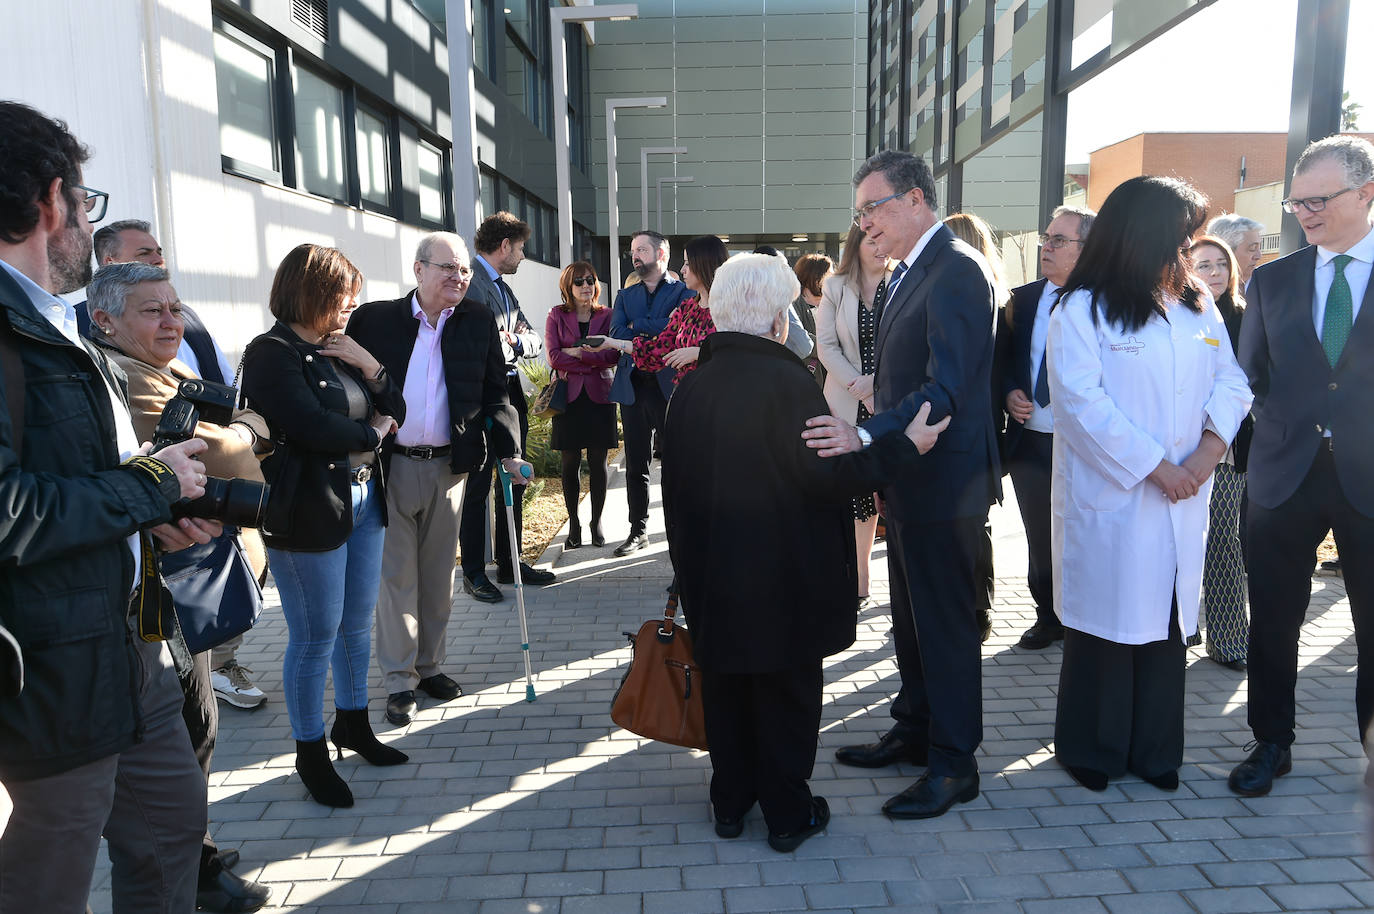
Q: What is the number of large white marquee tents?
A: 0